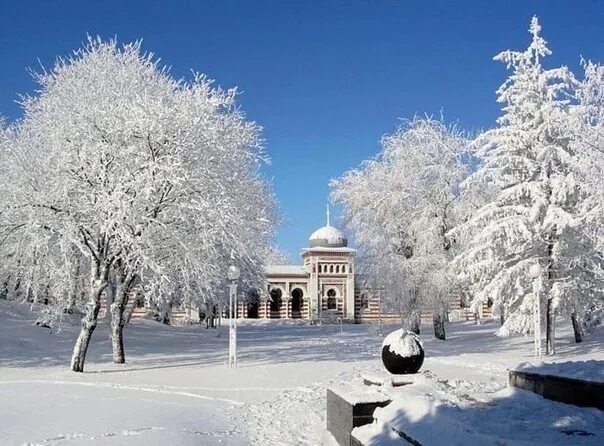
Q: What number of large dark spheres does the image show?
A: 1